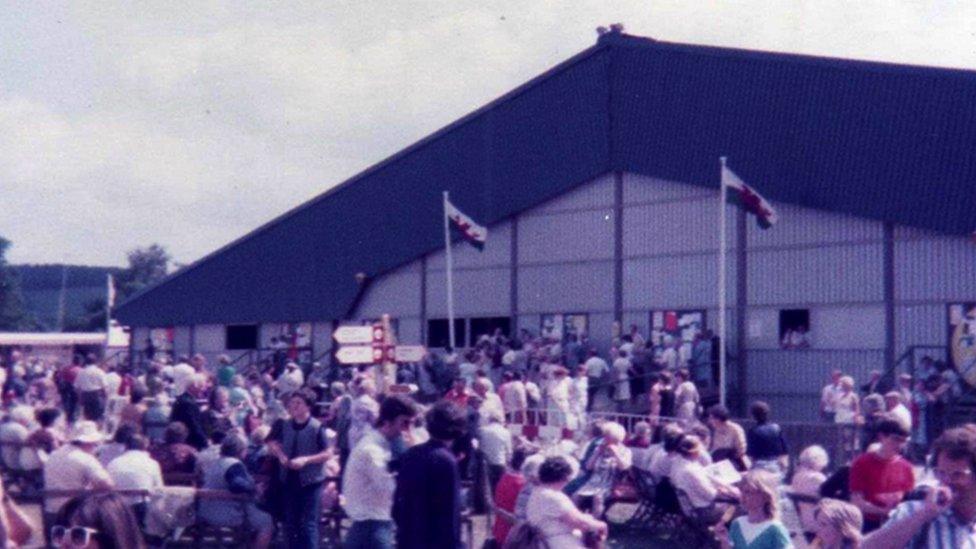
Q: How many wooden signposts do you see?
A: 1